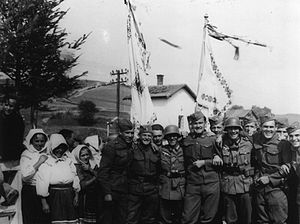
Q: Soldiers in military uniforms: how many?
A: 11